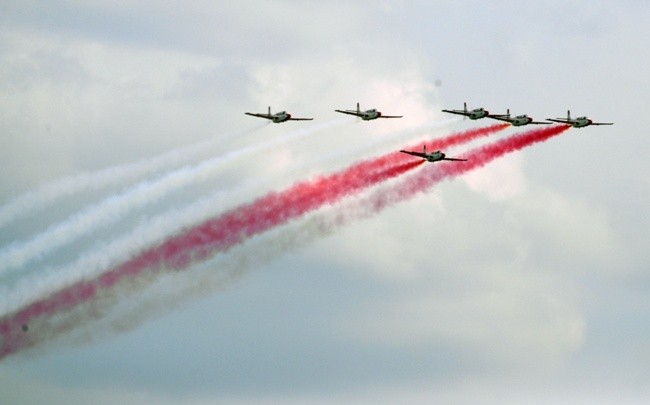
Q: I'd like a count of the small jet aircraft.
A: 6